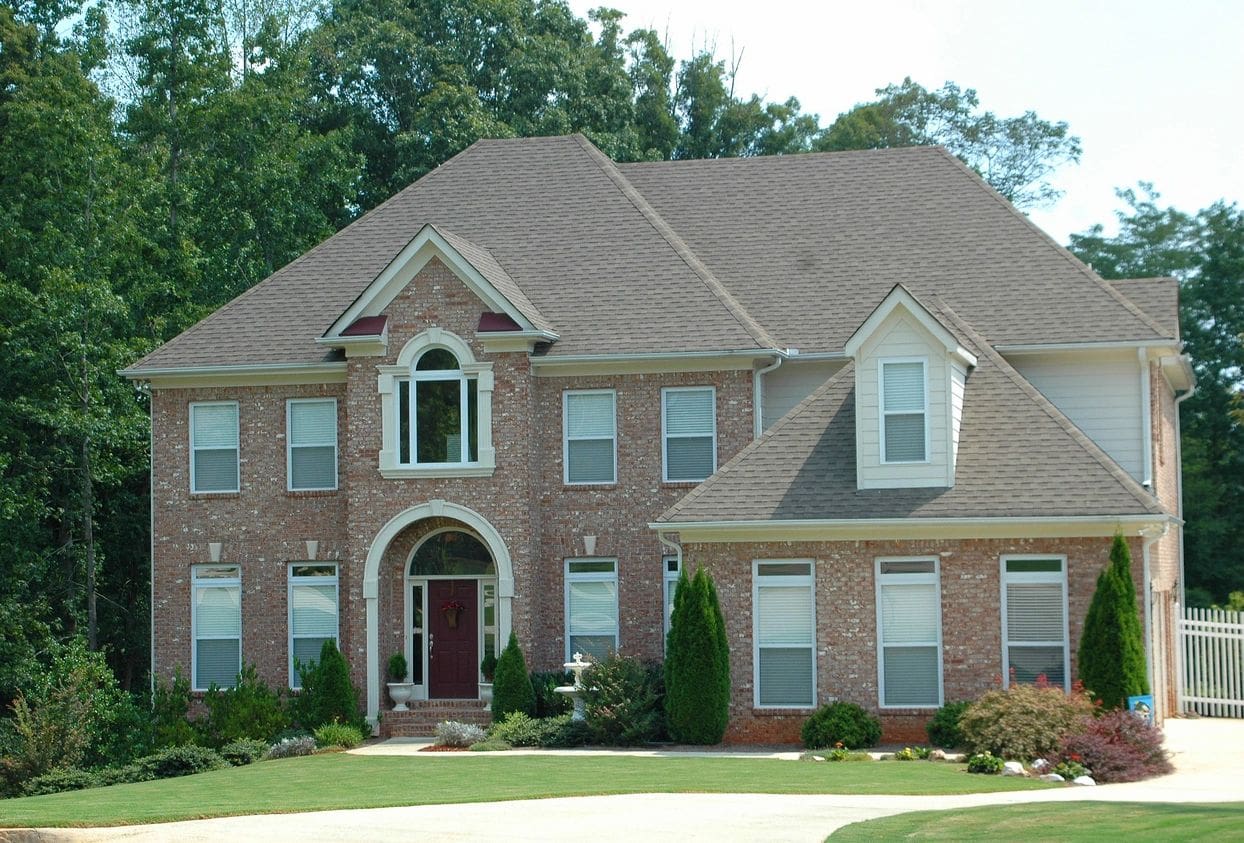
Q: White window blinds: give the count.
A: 12